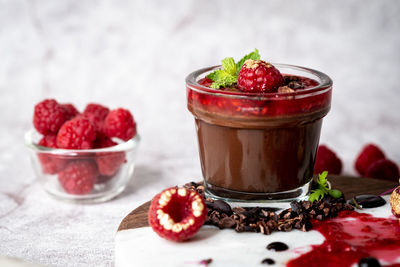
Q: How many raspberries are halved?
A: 1